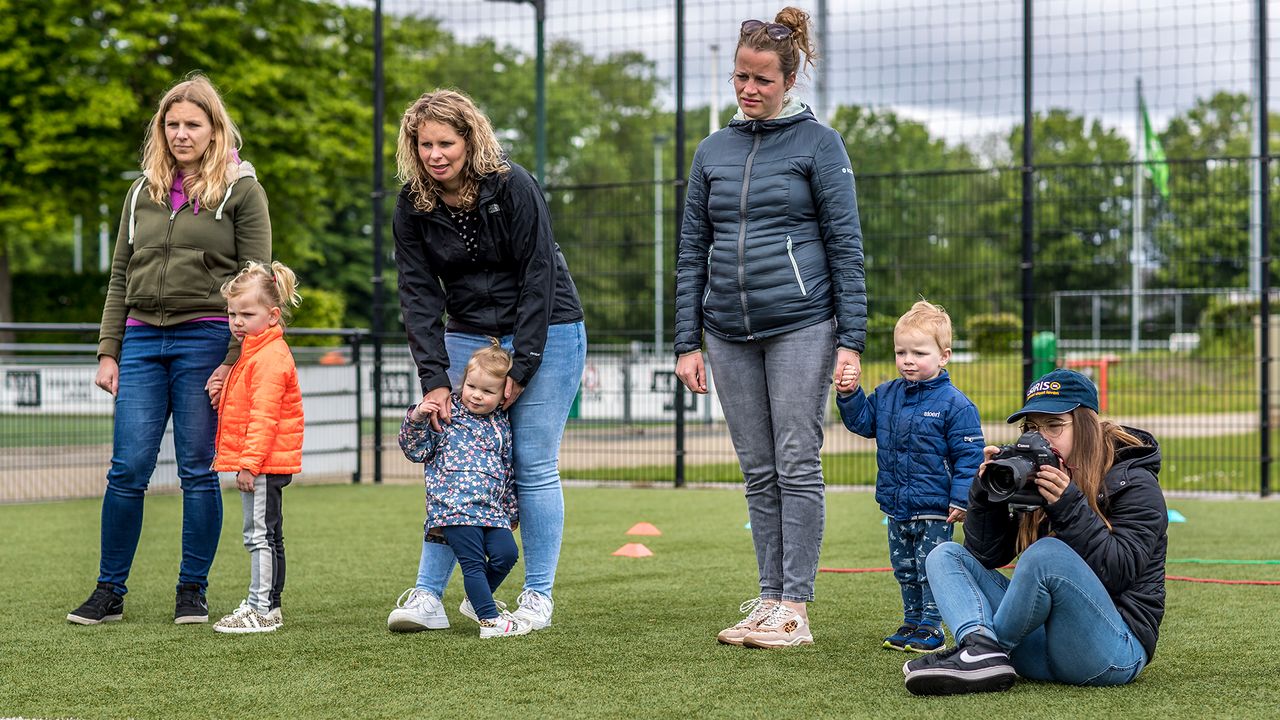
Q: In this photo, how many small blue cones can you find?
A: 3